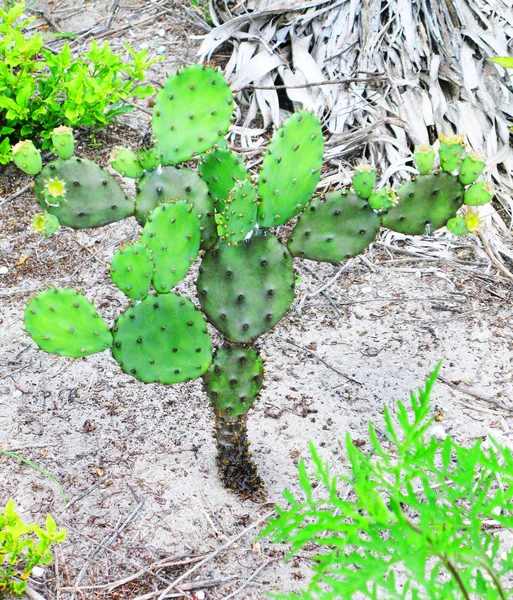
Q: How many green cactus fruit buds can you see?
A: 12